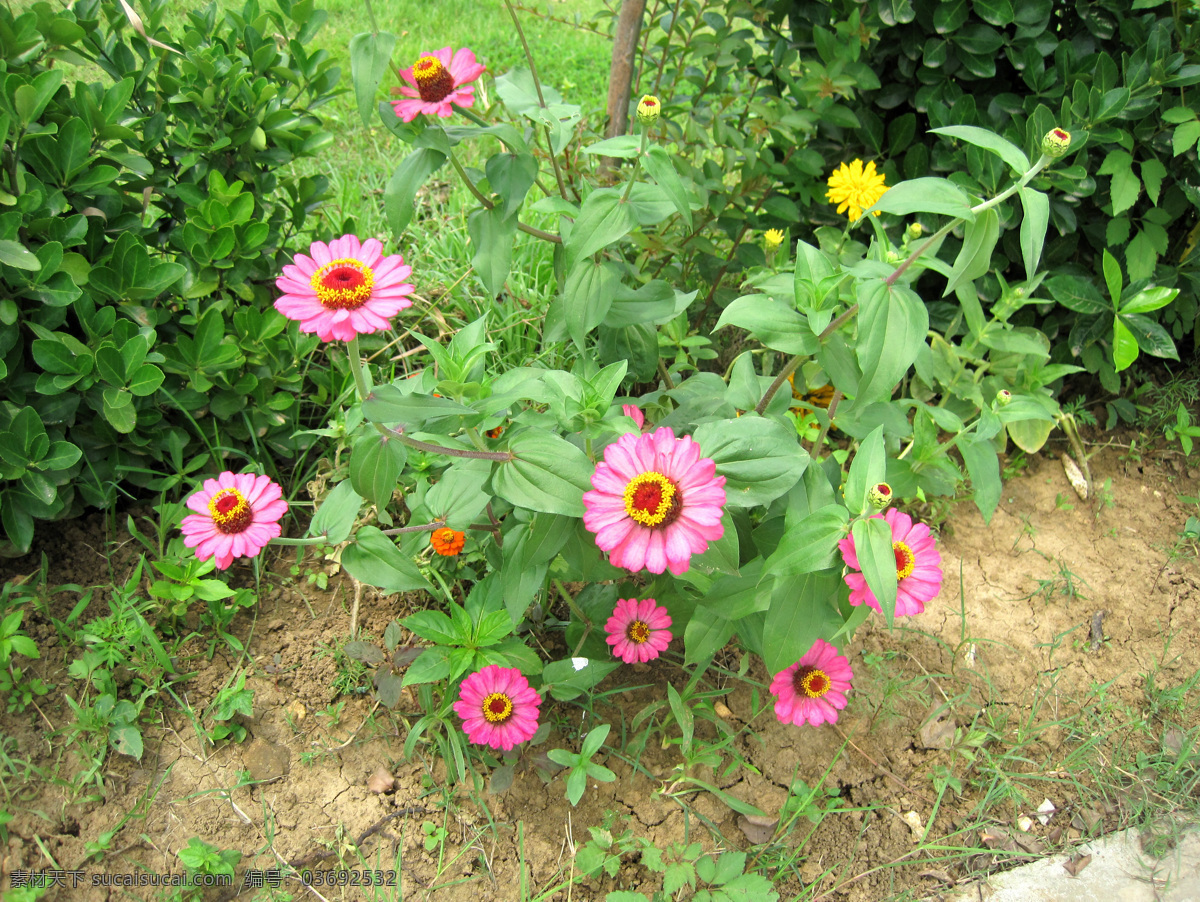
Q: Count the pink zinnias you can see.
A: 8